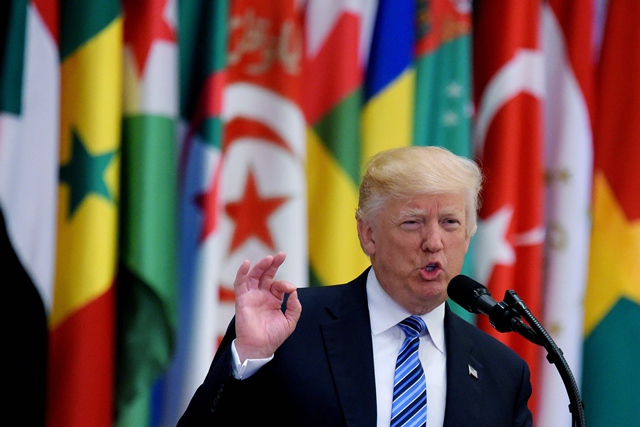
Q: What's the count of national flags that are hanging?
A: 11